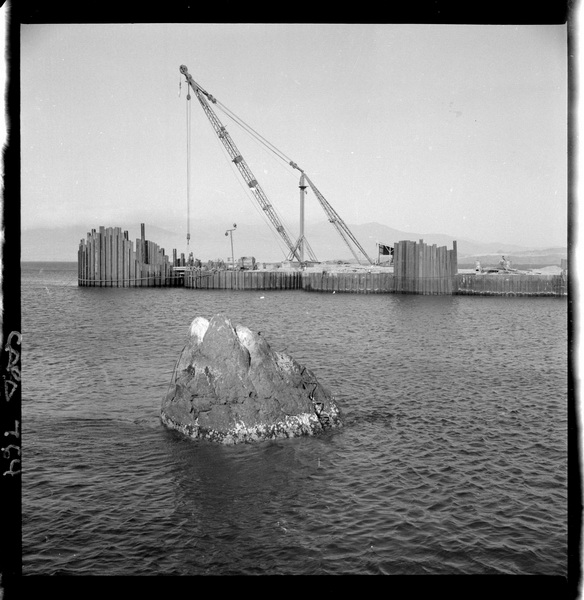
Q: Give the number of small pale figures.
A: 2